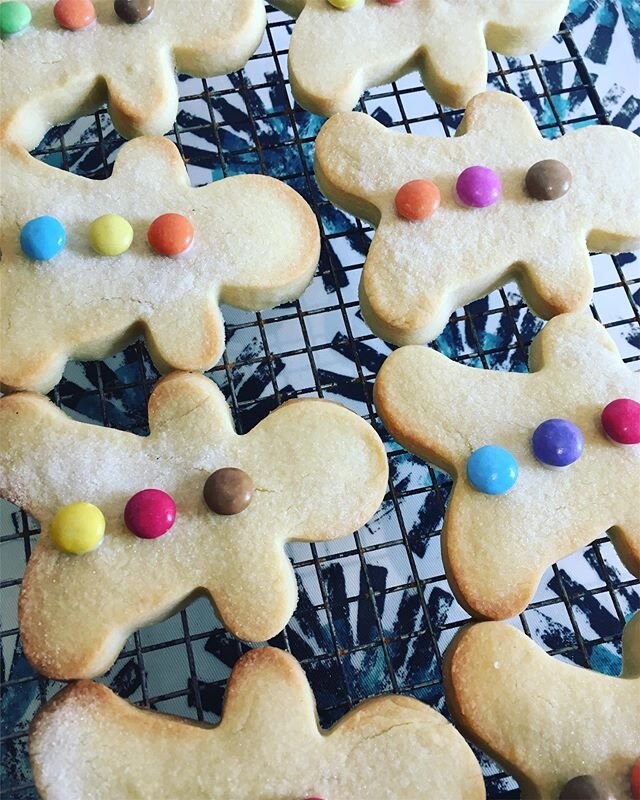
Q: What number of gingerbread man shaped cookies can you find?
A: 8